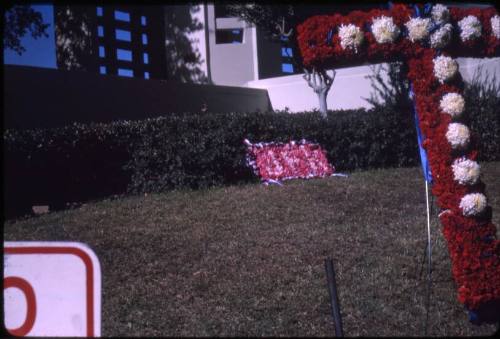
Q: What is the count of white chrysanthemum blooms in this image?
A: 12